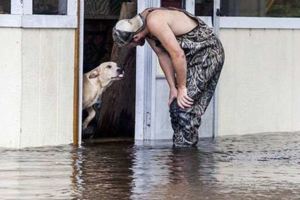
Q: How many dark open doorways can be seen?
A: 1